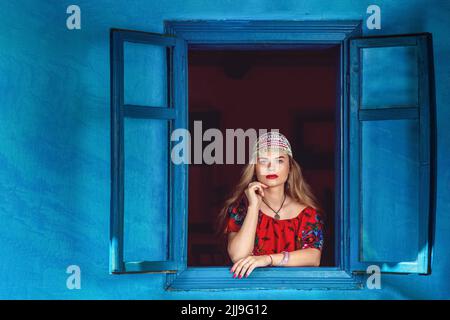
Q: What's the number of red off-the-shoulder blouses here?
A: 1